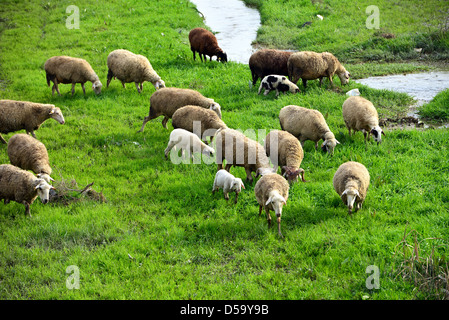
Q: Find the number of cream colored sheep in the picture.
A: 14